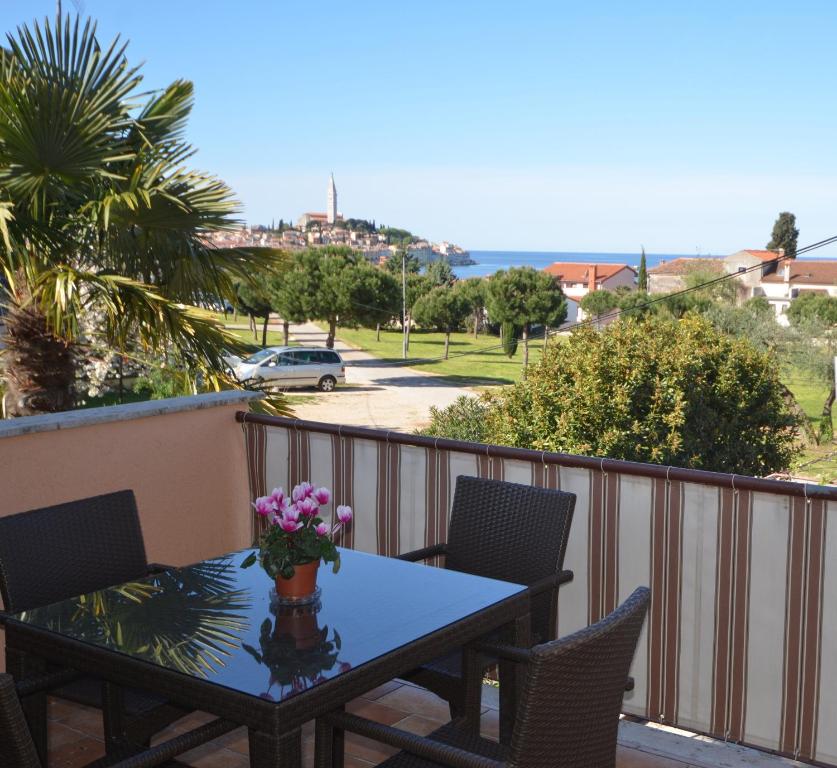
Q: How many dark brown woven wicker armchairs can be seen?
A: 4